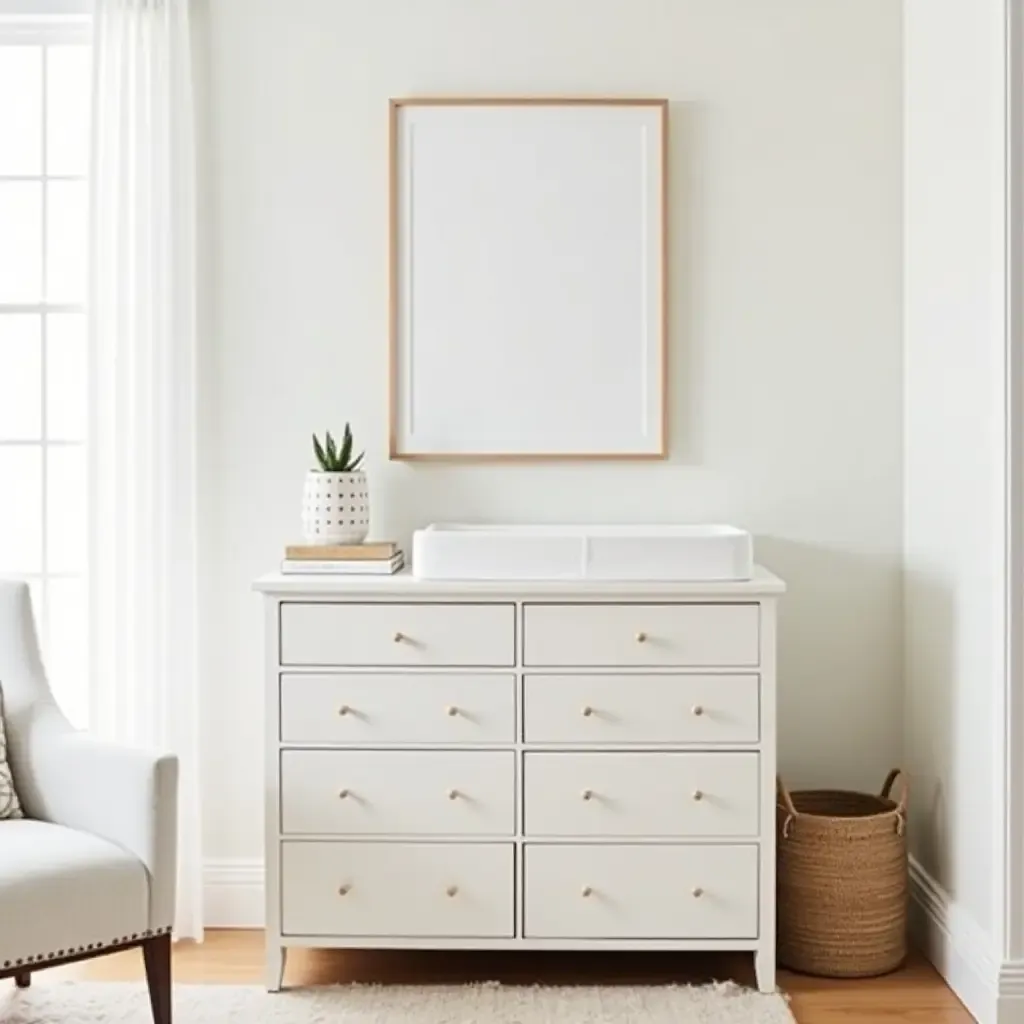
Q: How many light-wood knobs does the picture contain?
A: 14